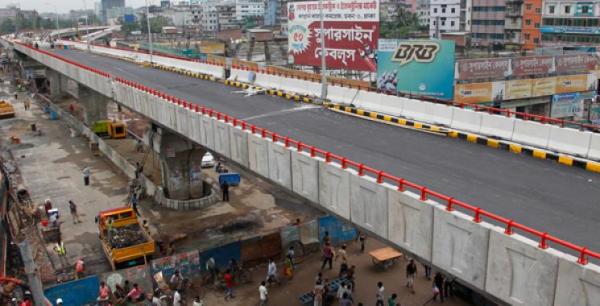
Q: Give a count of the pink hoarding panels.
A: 3